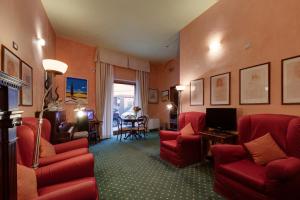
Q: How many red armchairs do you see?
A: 4